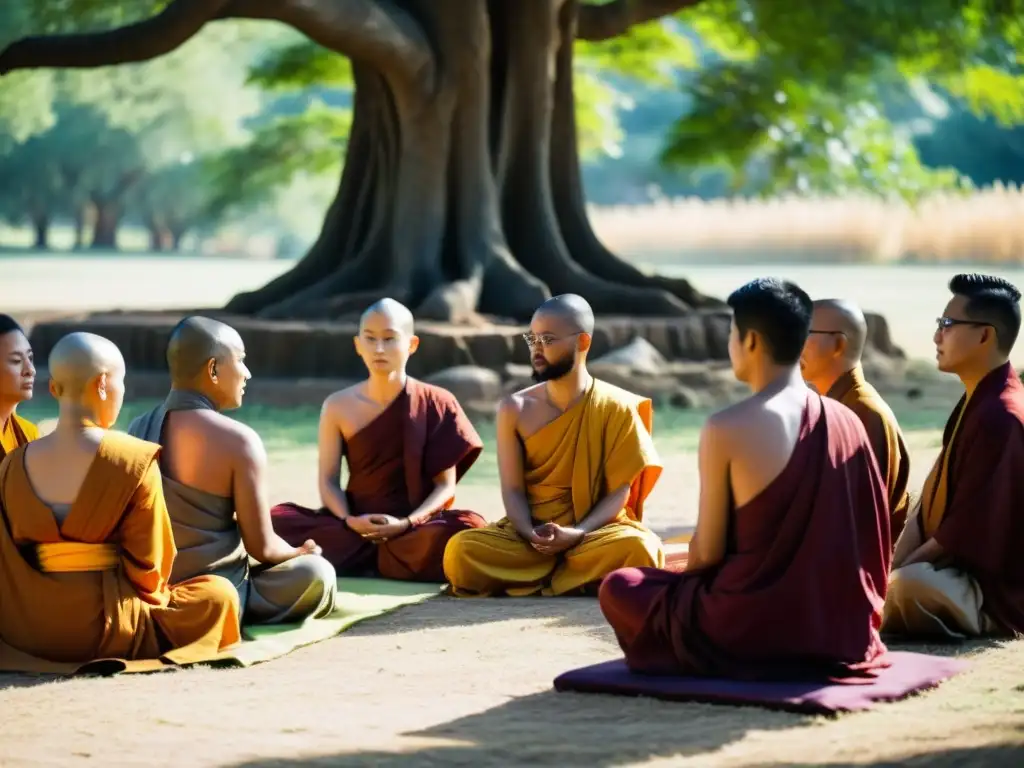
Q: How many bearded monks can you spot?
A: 1